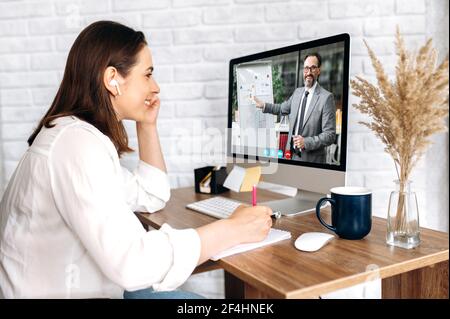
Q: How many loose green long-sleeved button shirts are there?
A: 0